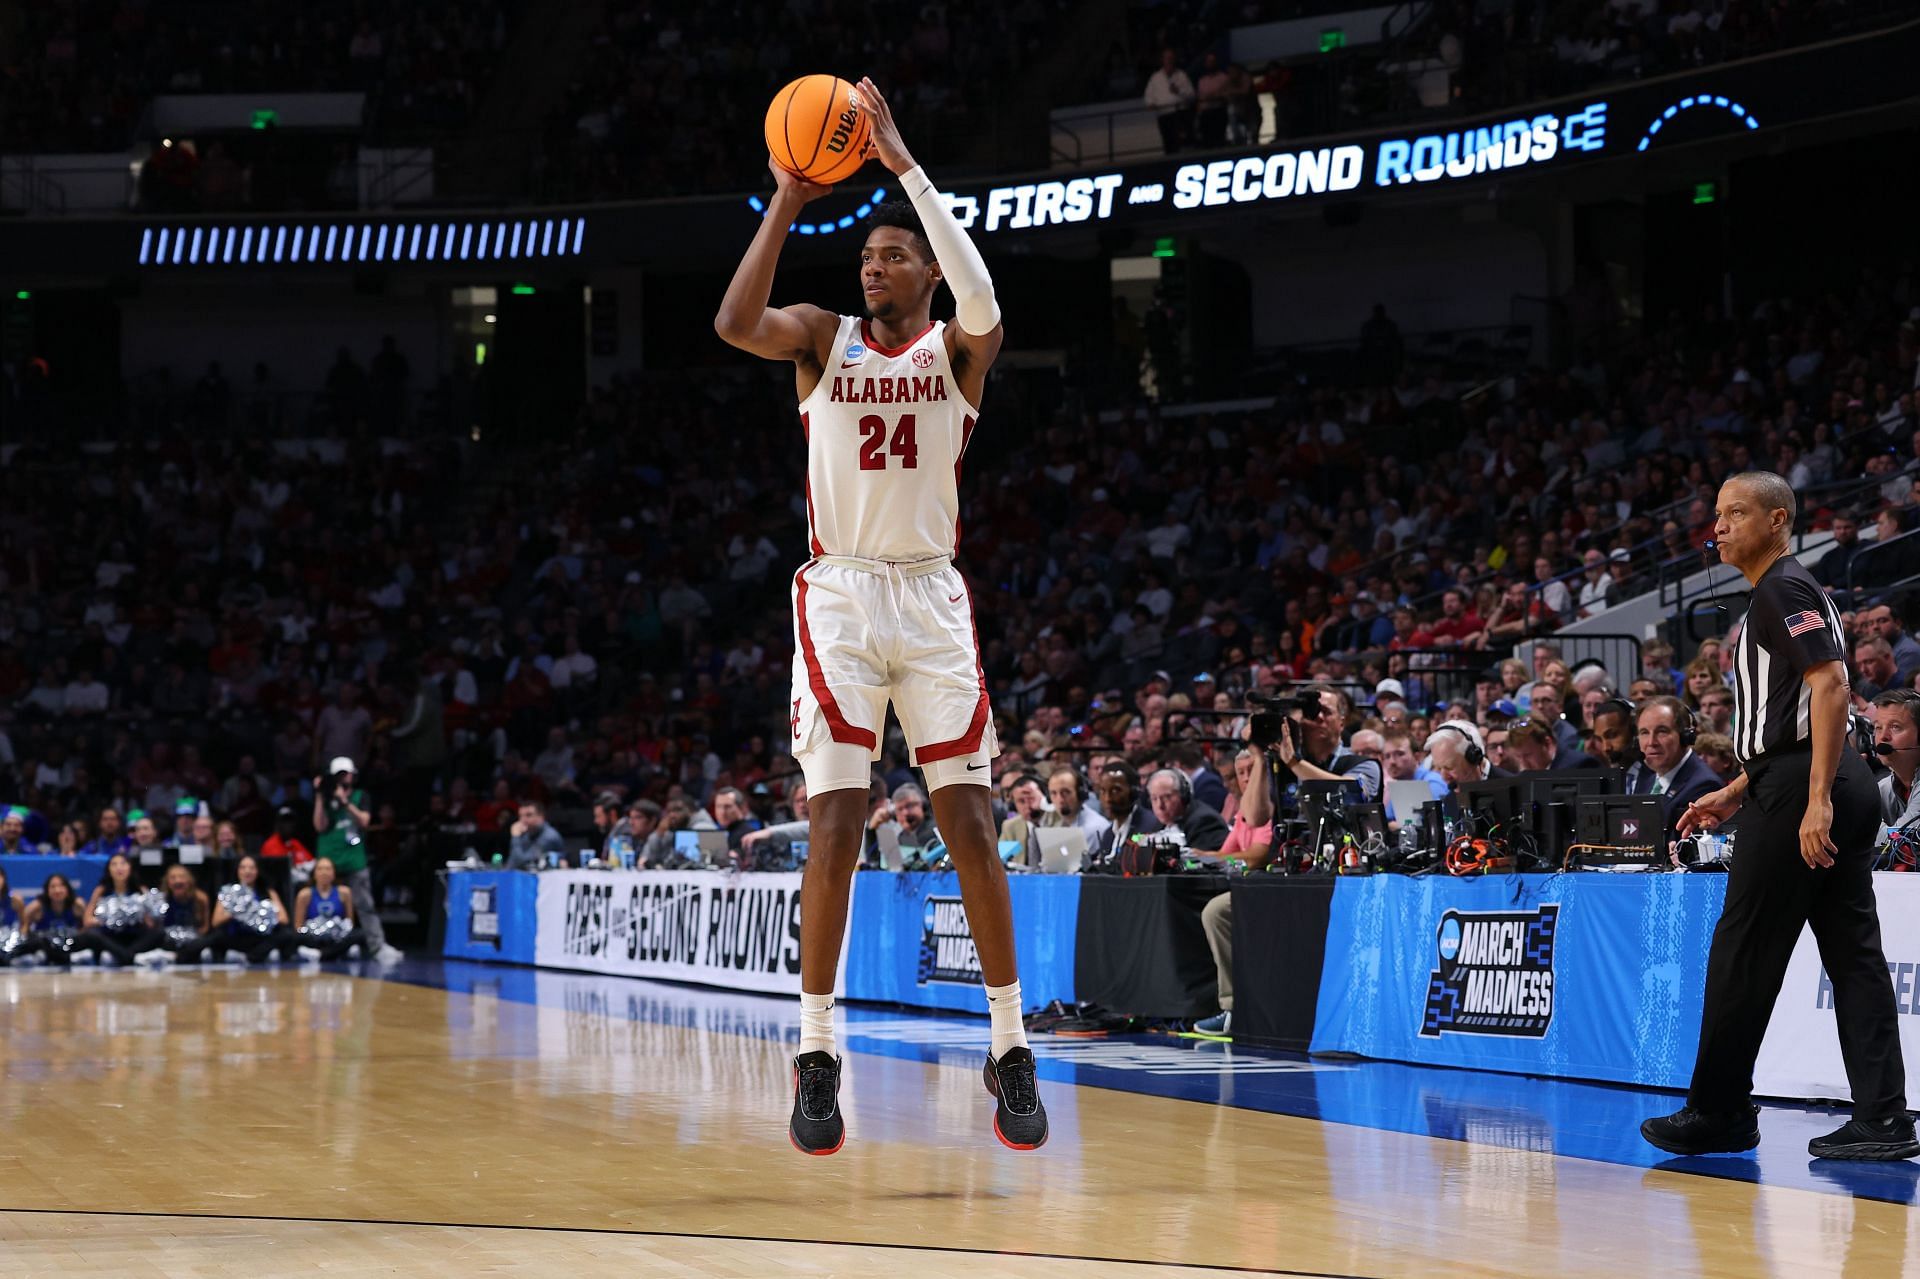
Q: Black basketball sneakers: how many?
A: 2